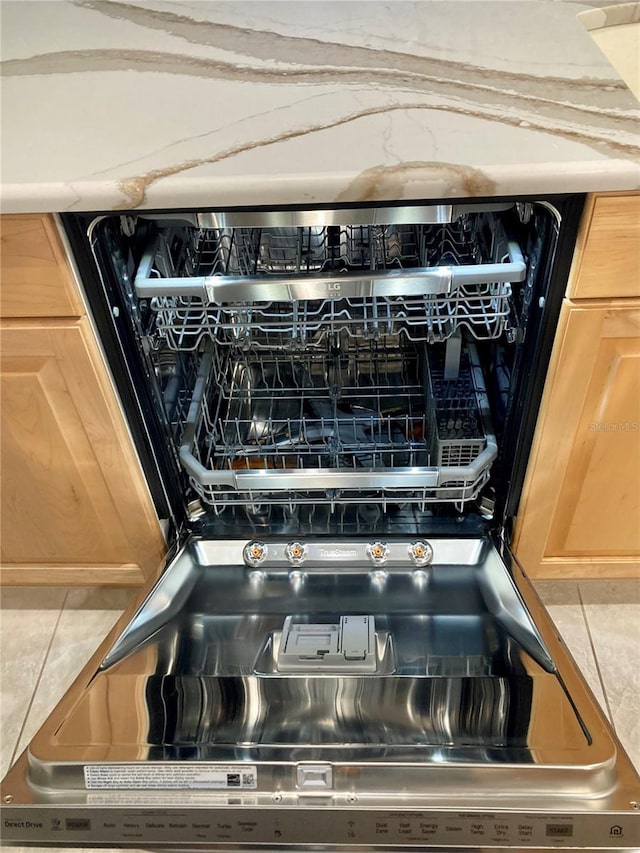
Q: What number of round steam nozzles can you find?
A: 4